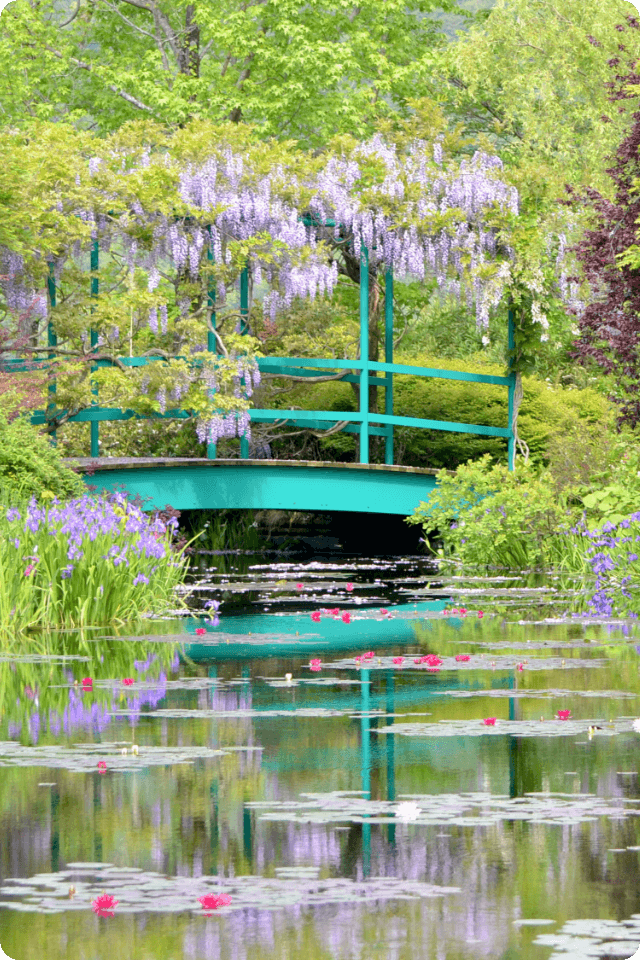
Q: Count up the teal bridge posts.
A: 7